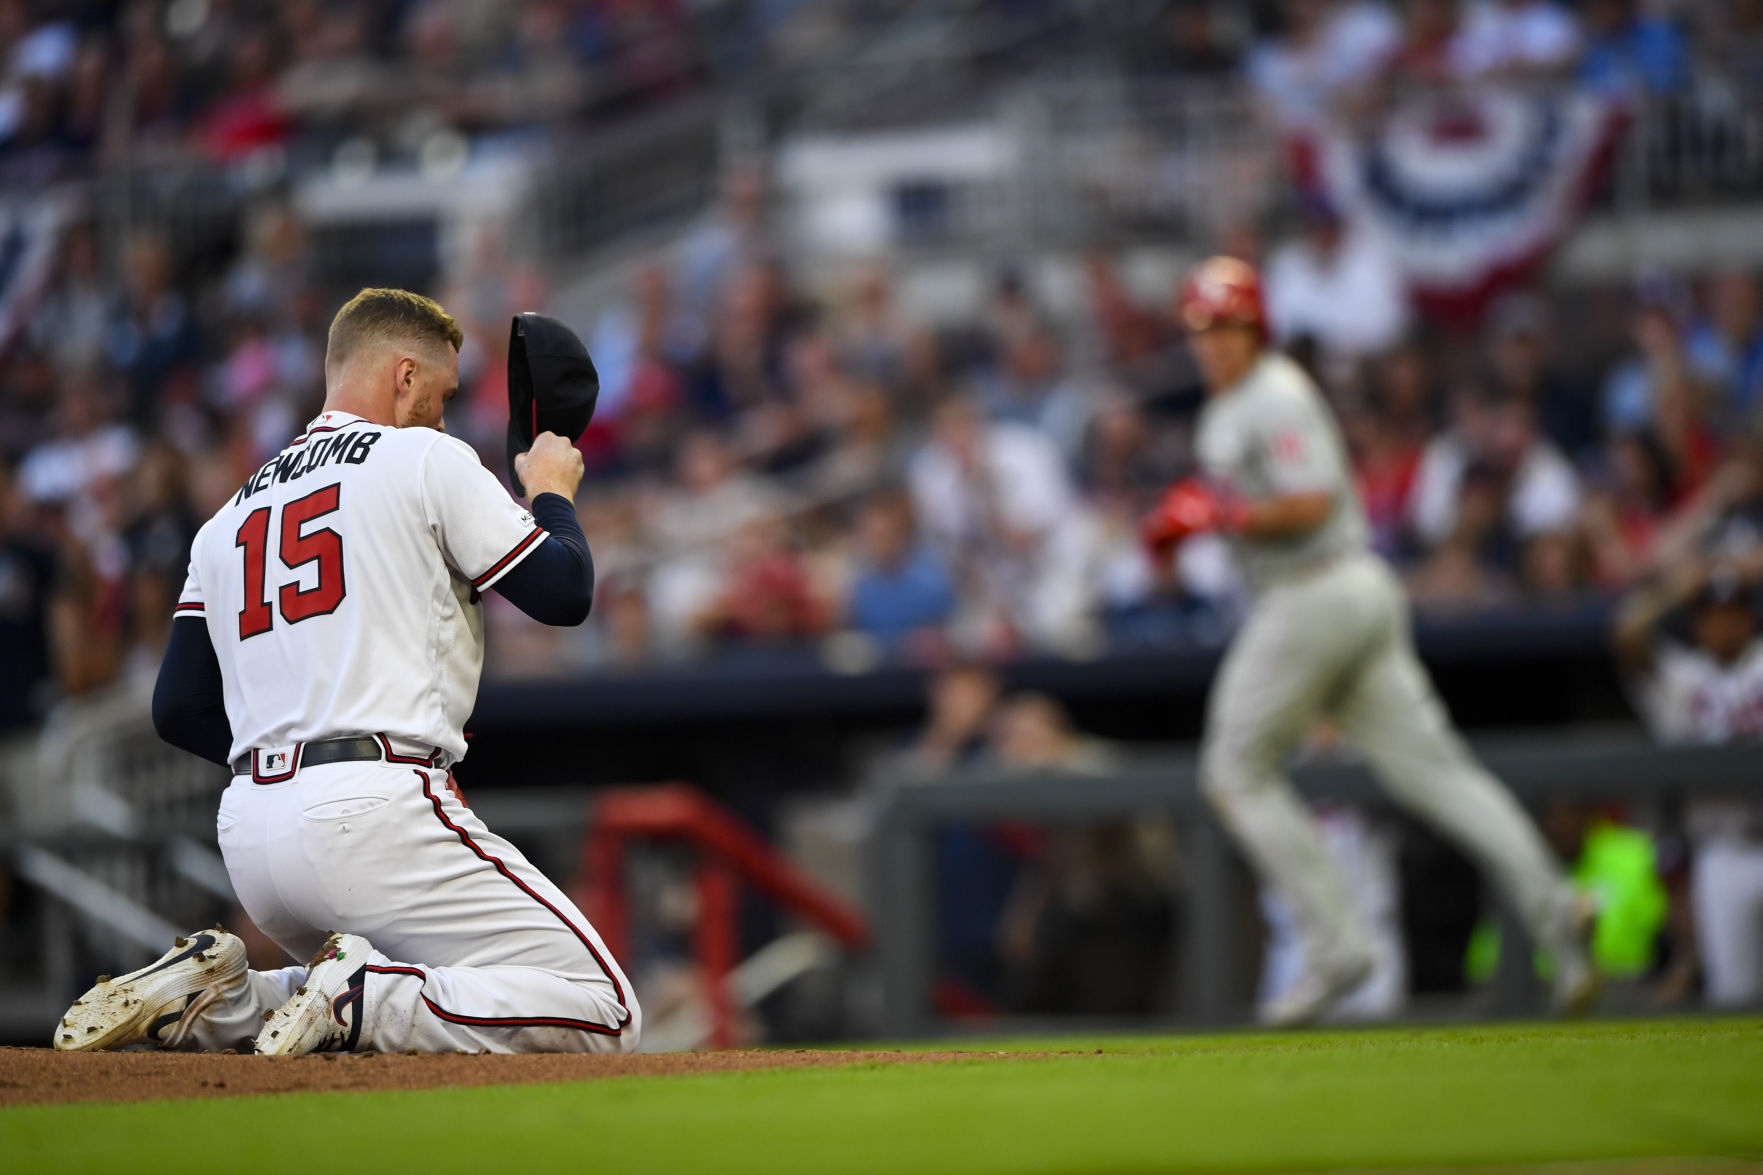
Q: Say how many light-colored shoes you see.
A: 4